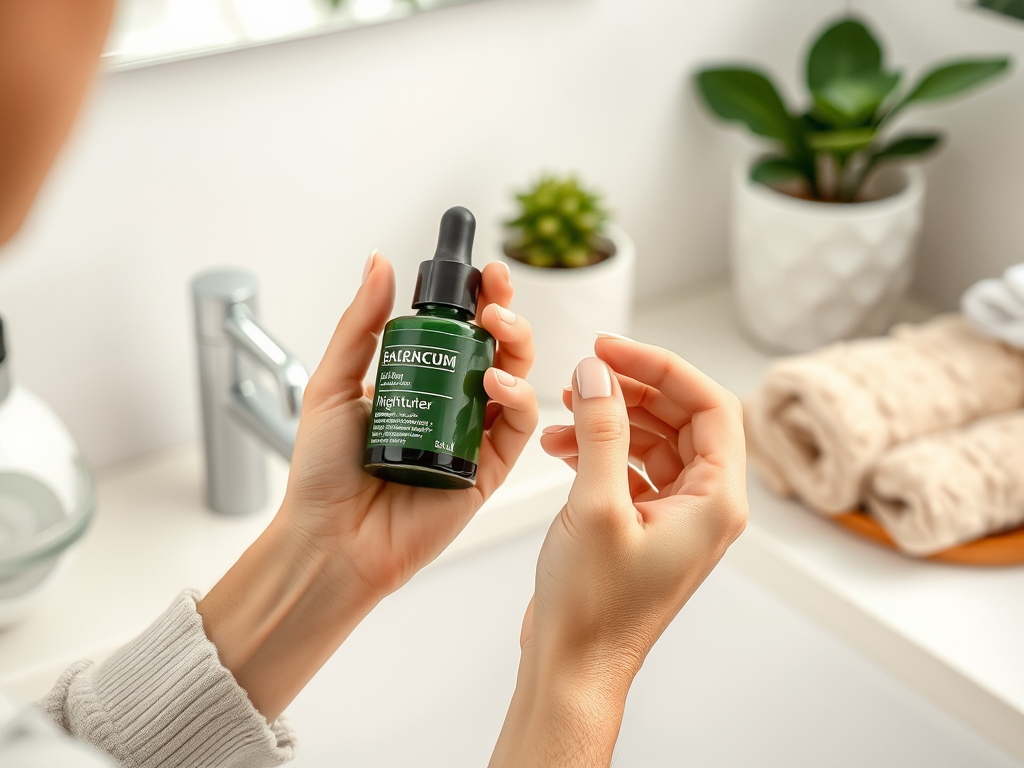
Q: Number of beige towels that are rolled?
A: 2